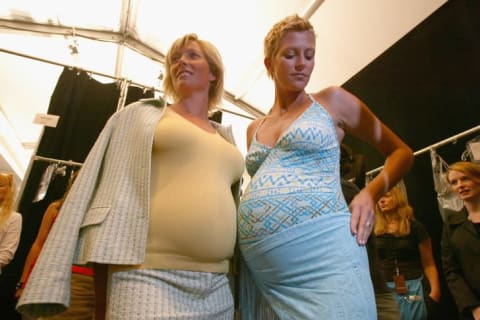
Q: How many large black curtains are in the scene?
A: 2